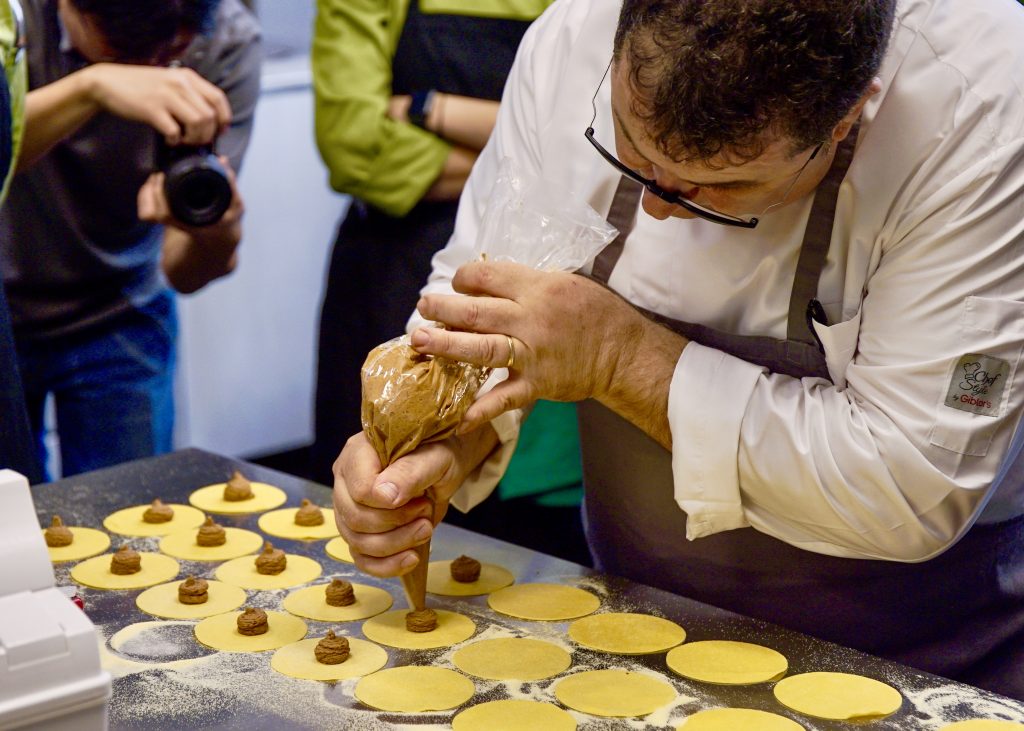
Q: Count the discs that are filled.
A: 13